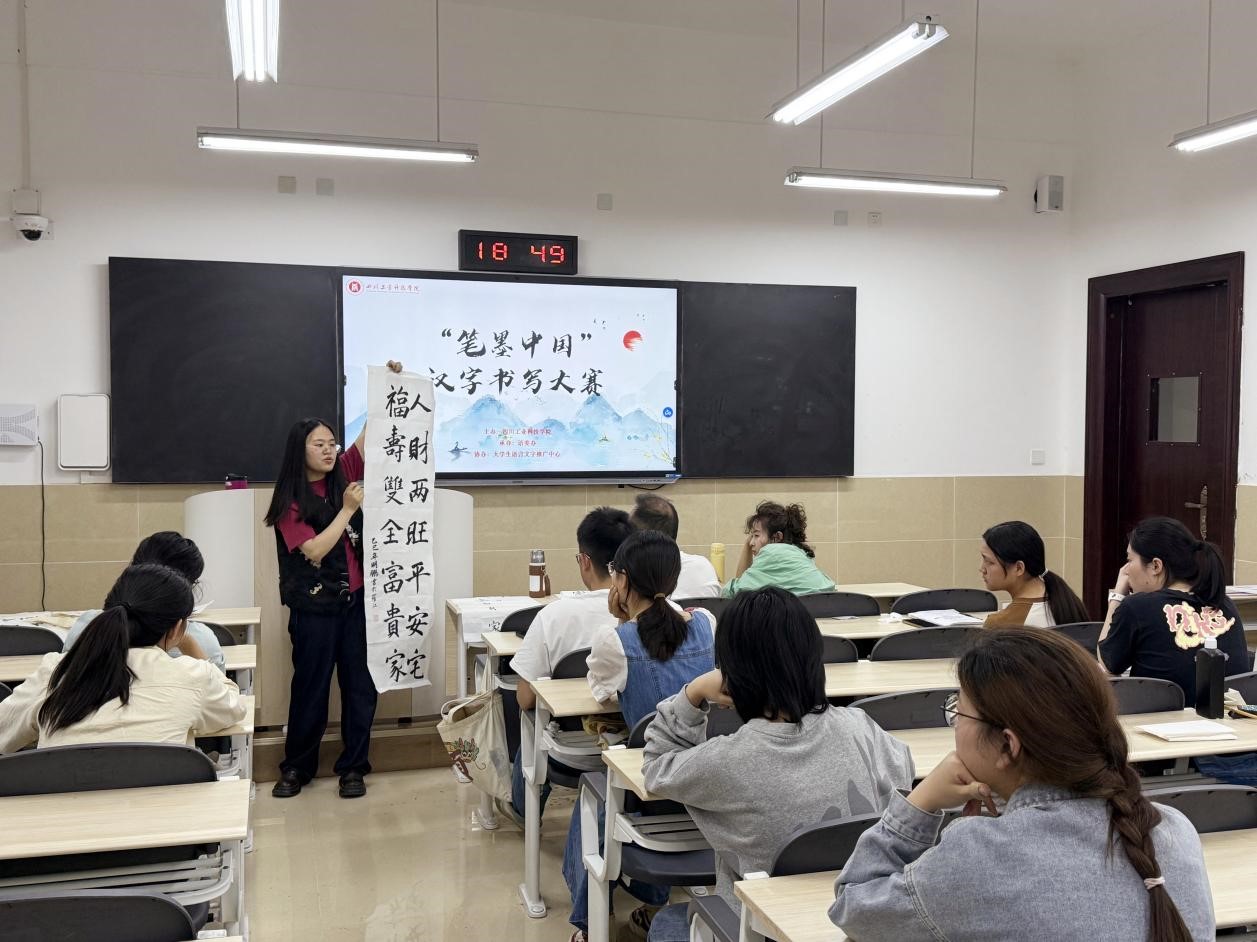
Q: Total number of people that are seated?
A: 10